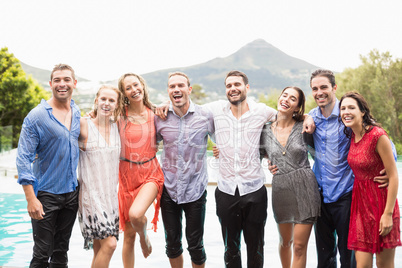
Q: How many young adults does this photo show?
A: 8